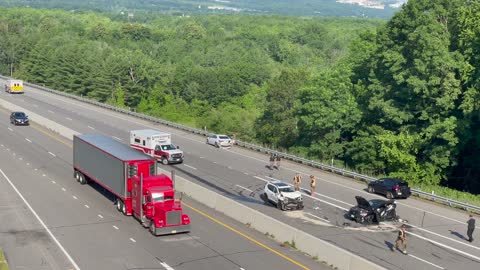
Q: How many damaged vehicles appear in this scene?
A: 2